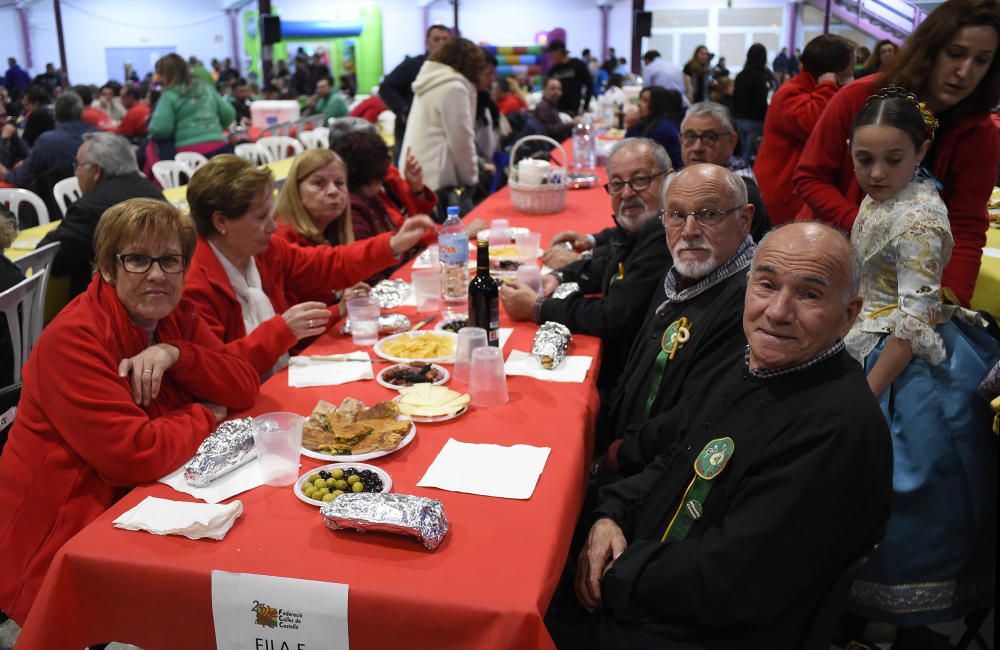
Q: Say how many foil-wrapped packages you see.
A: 6